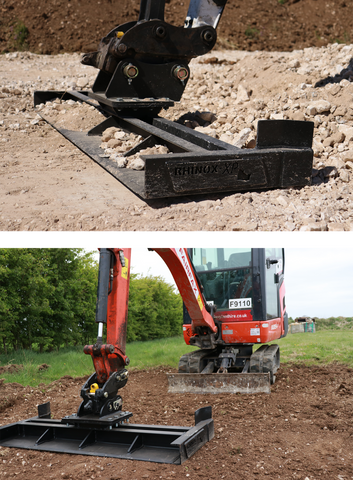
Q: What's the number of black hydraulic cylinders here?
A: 1